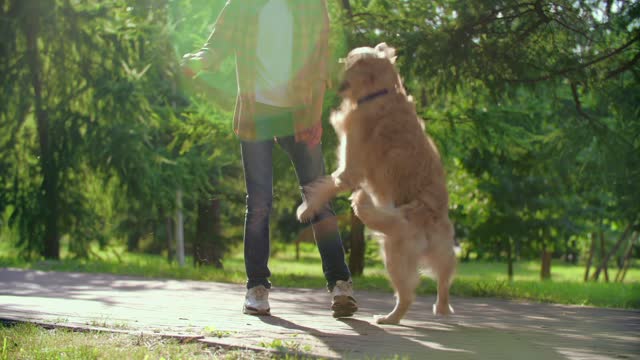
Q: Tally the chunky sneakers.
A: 2